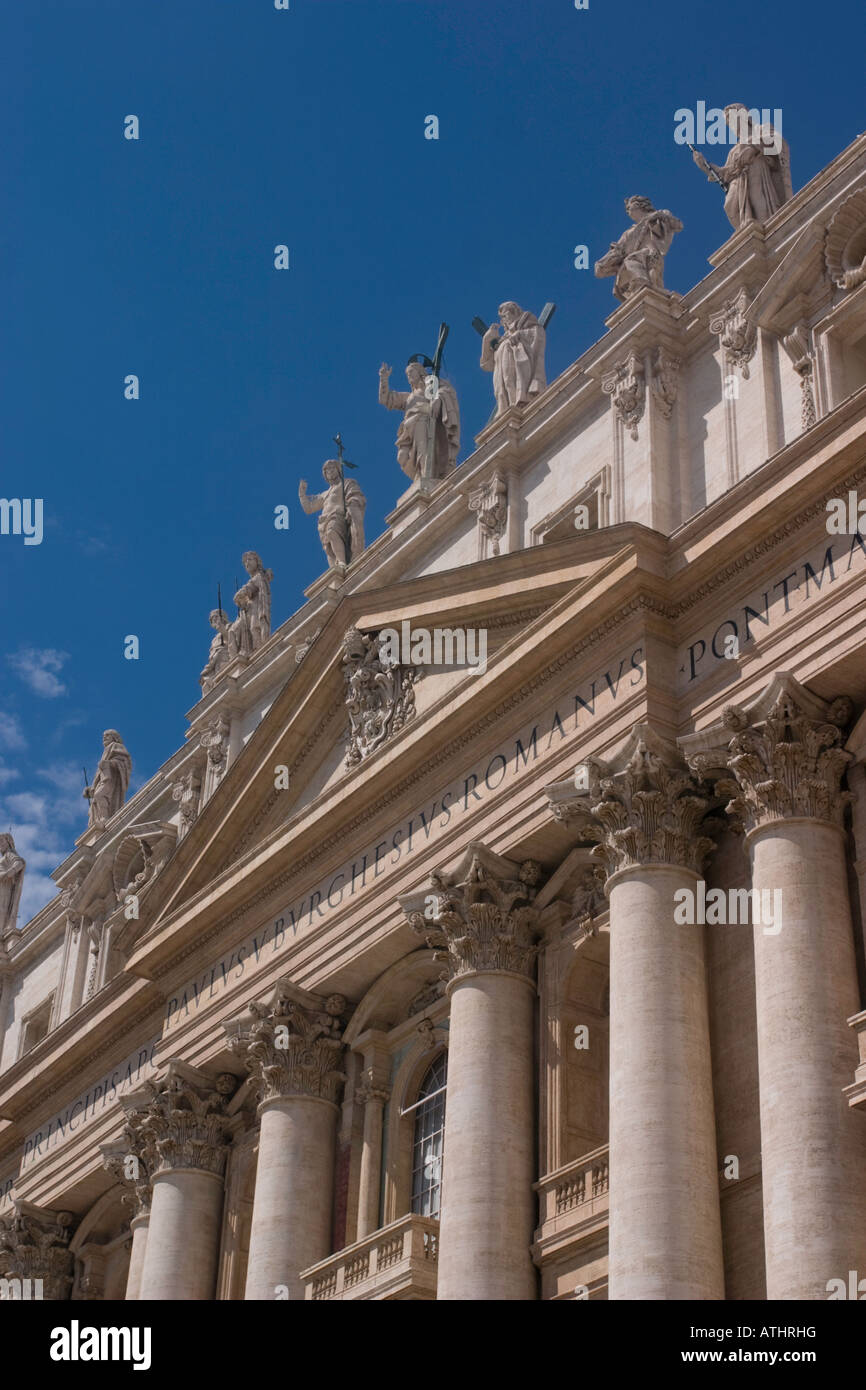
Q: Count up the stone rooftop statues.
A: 9